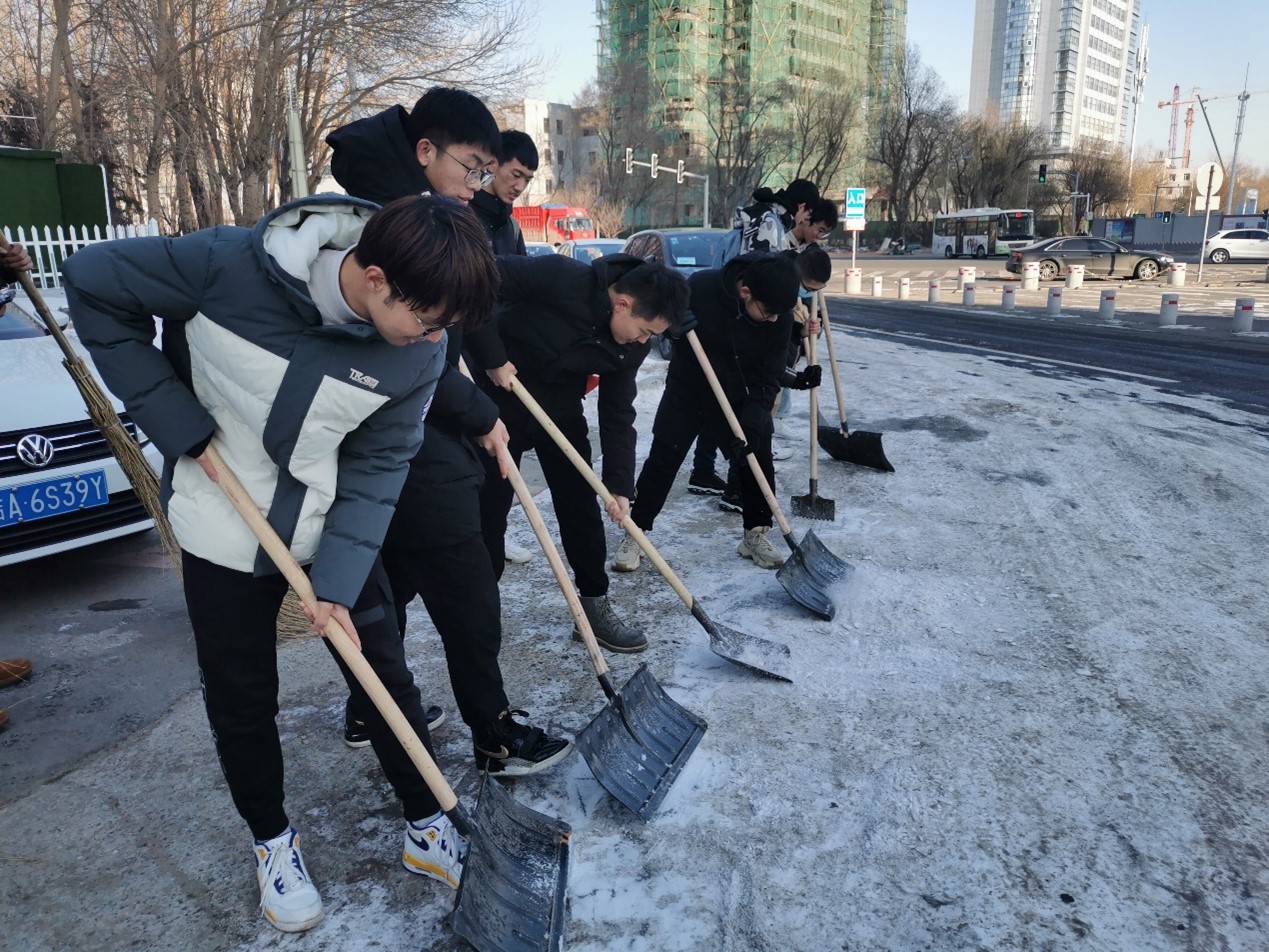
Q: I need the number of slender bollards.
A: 9